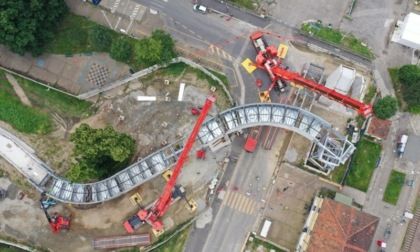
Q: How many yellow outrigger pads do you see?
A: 8